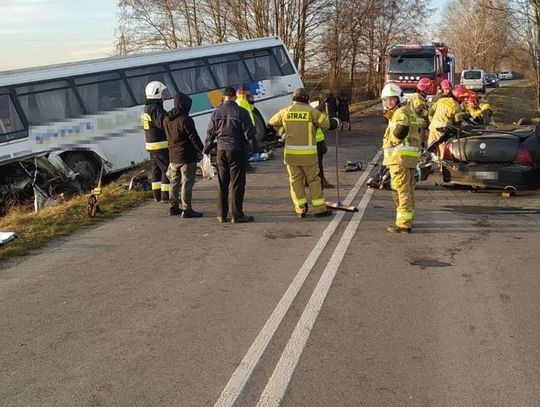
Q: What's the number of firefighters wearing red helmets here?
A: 4